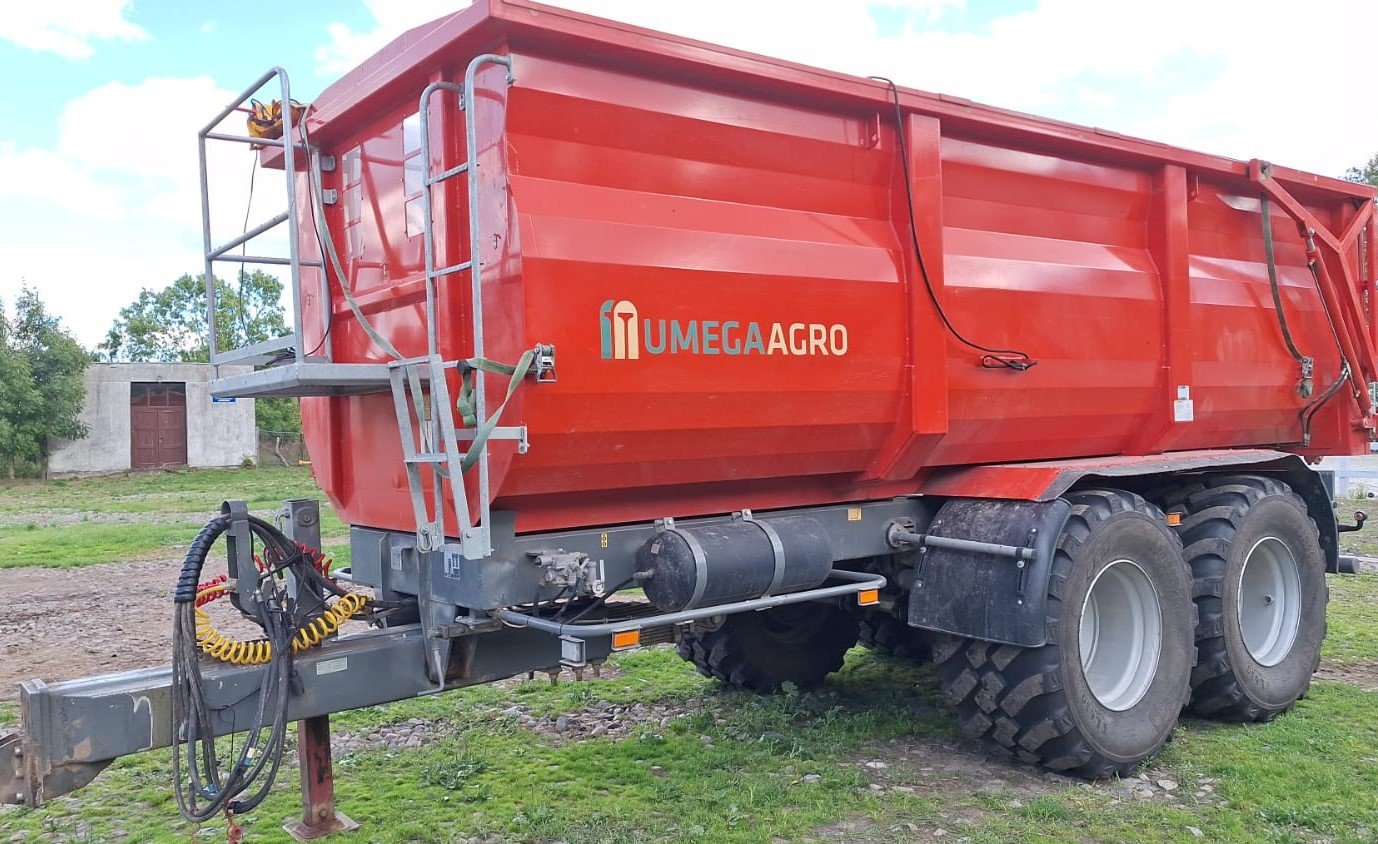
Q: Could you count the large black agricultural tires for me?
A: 4